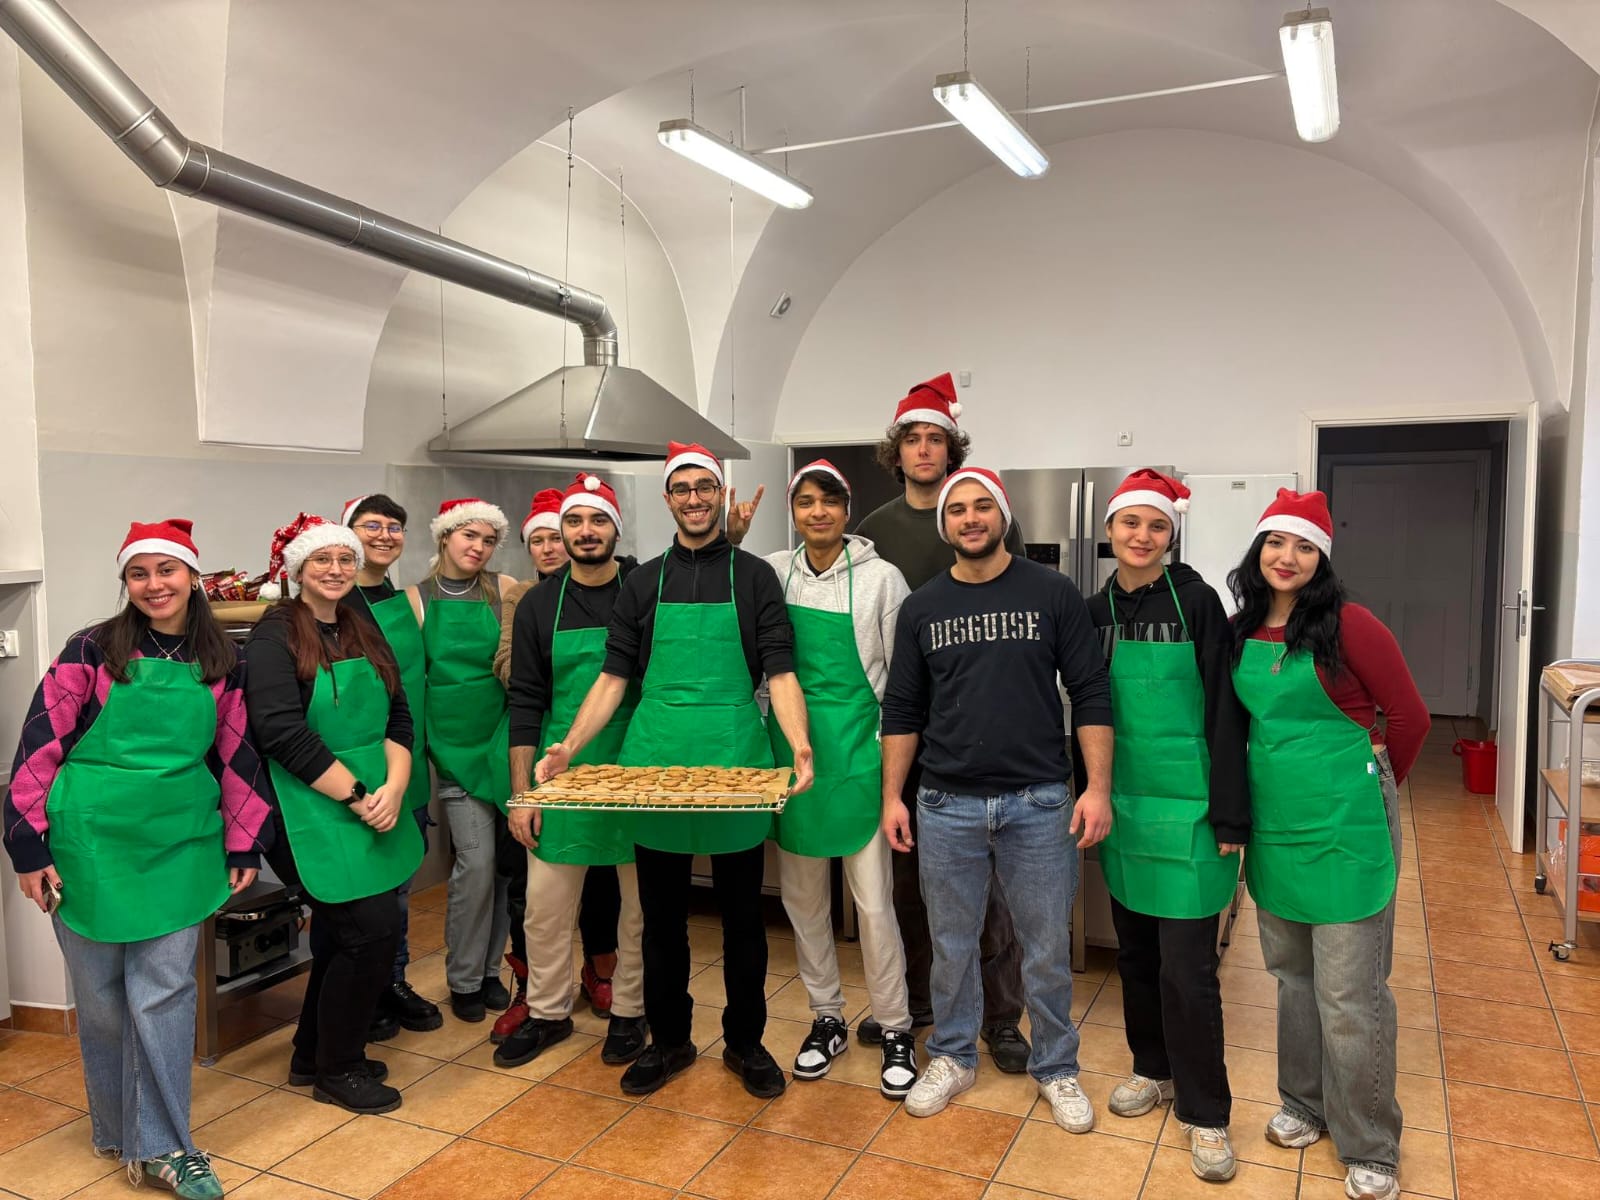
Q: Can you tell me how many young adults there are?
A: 12